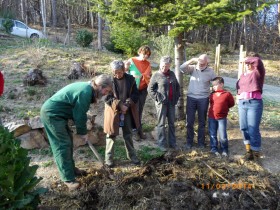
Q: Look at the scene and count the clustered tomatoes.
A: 0